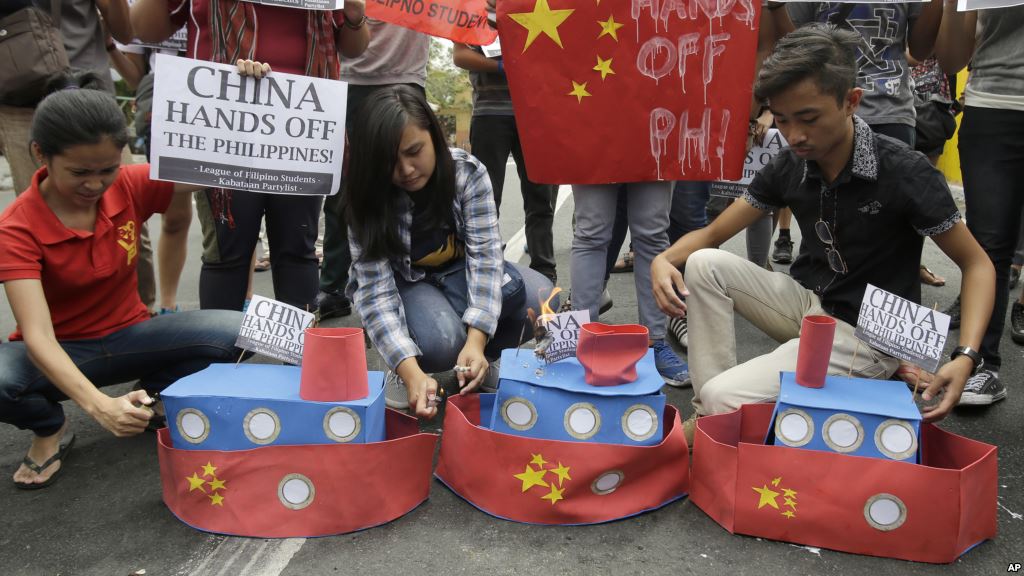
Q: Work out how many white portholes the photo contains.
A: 12